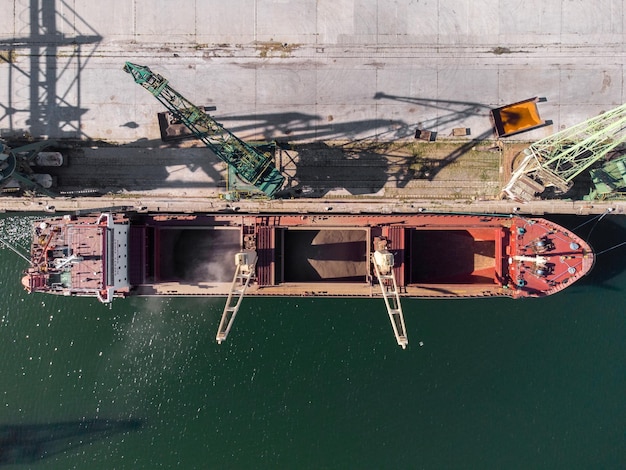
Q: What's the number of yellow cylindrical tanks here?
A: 0